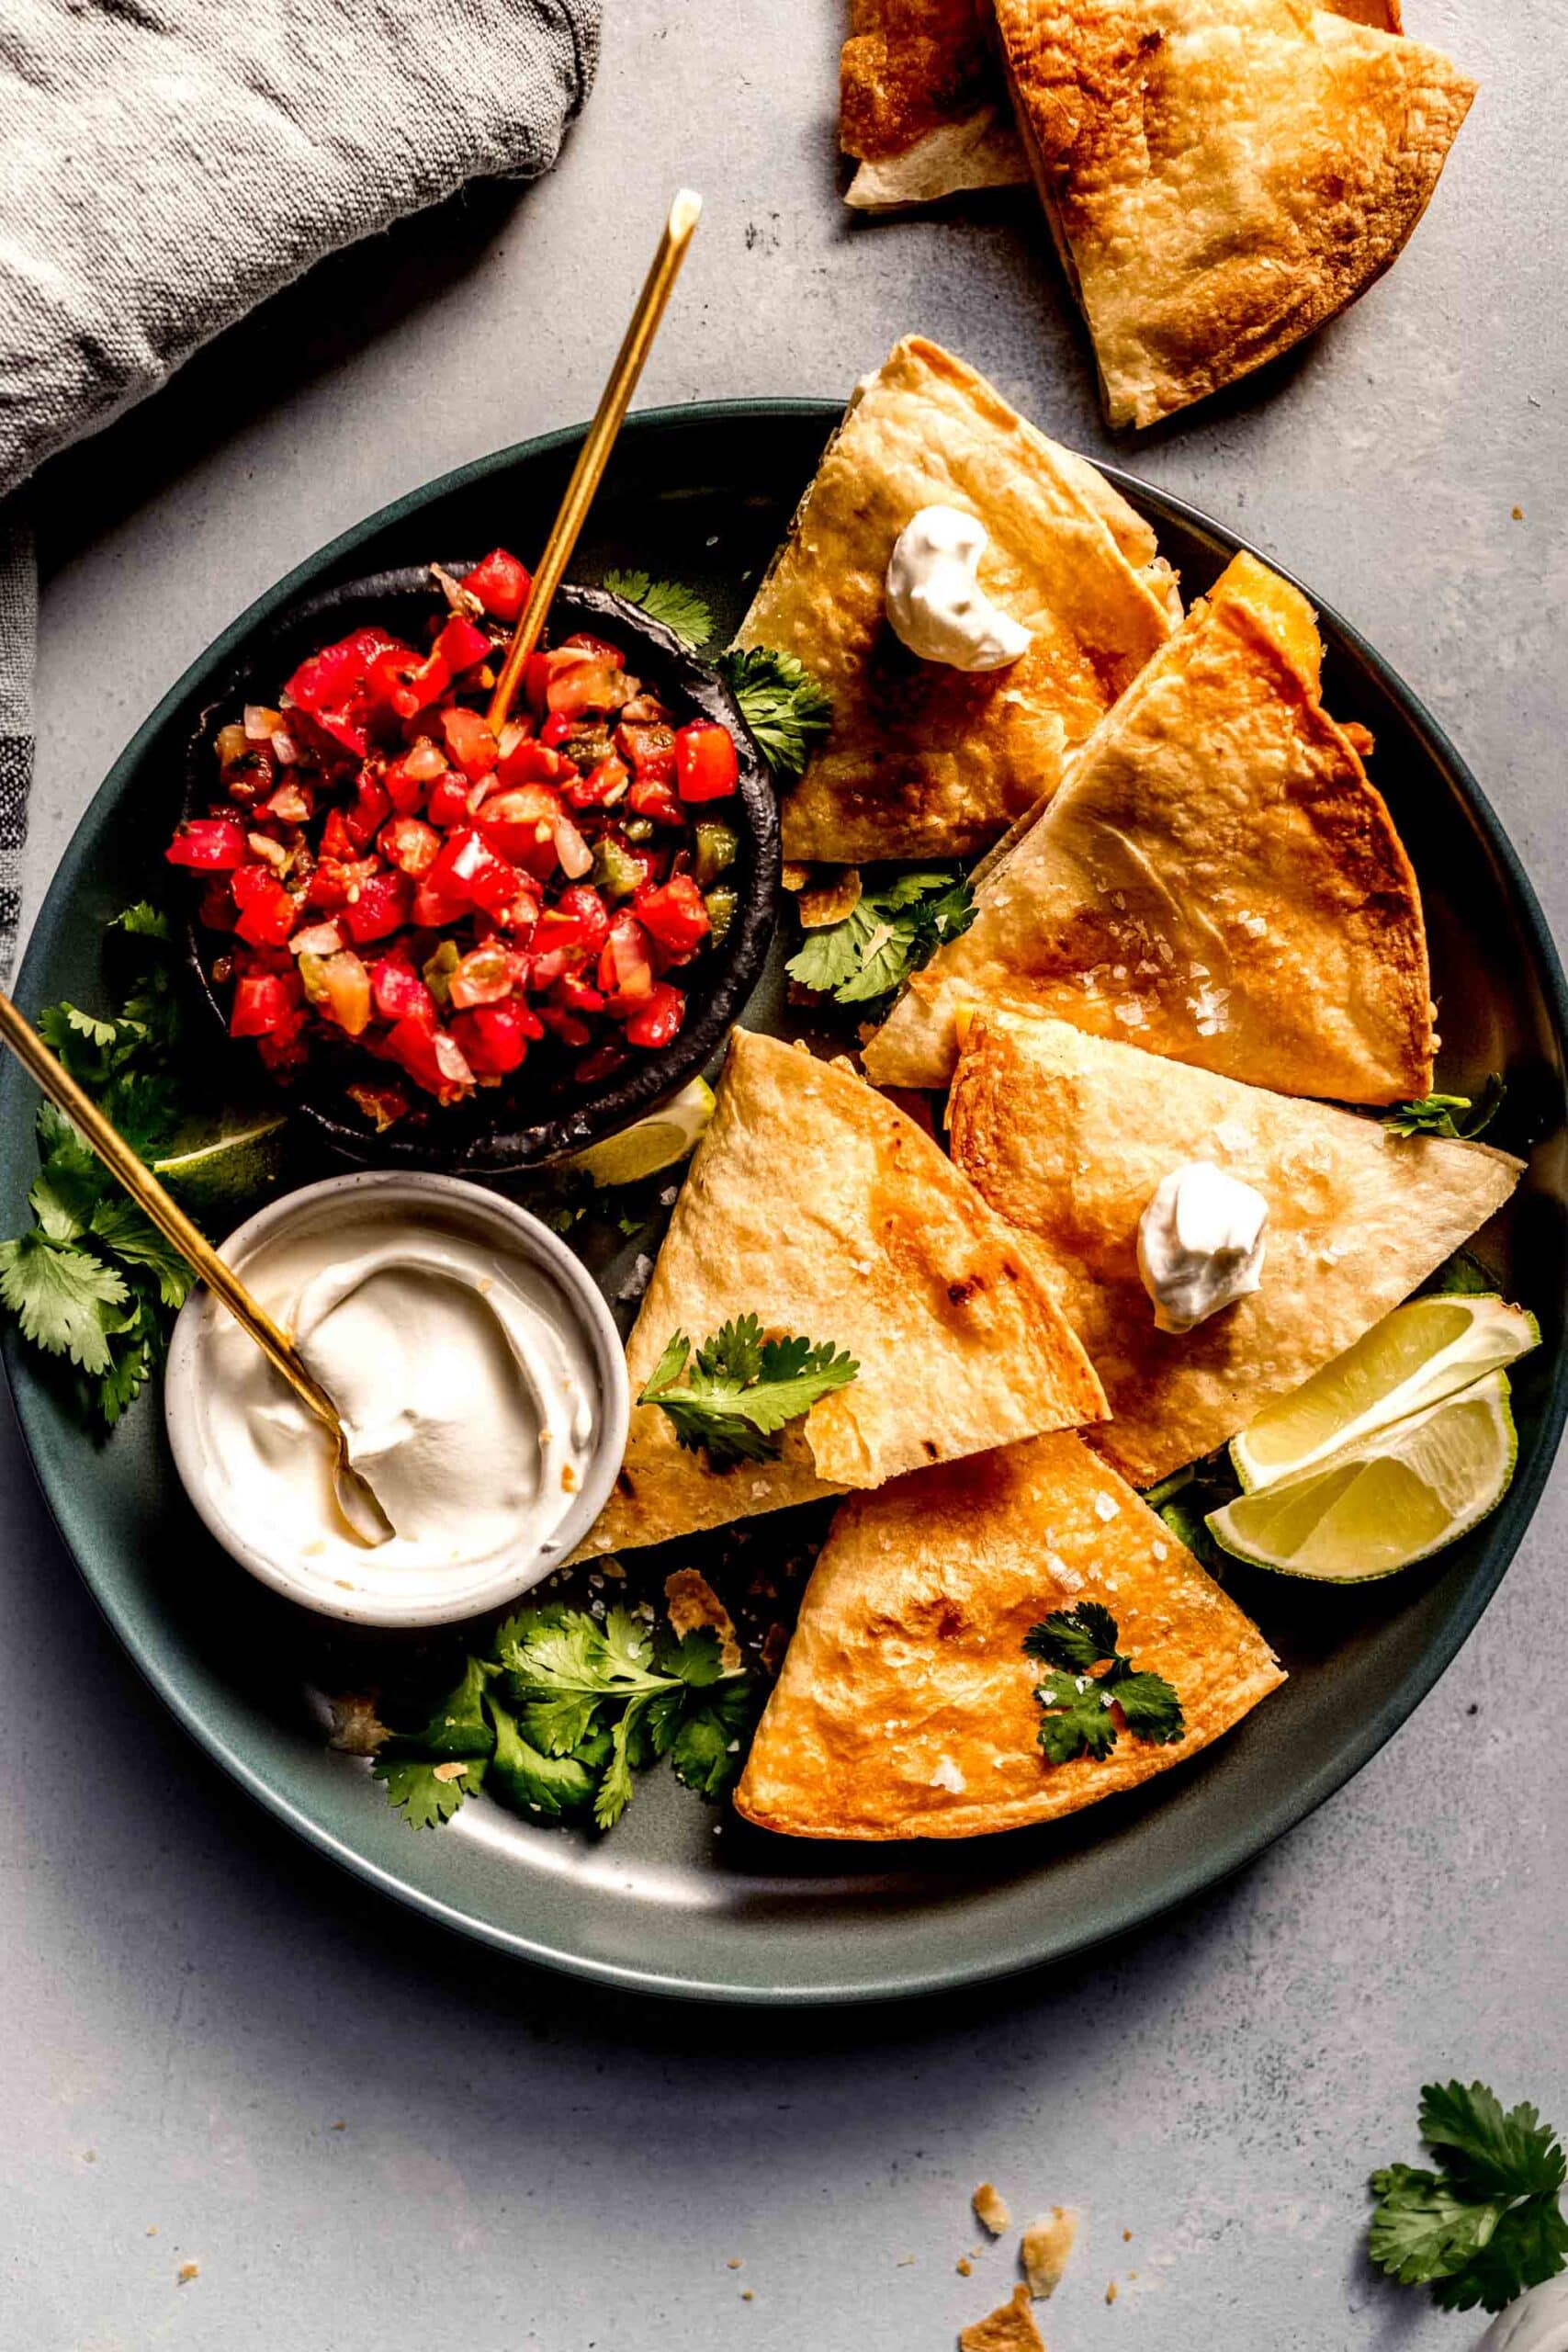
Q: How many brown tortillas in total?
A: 7